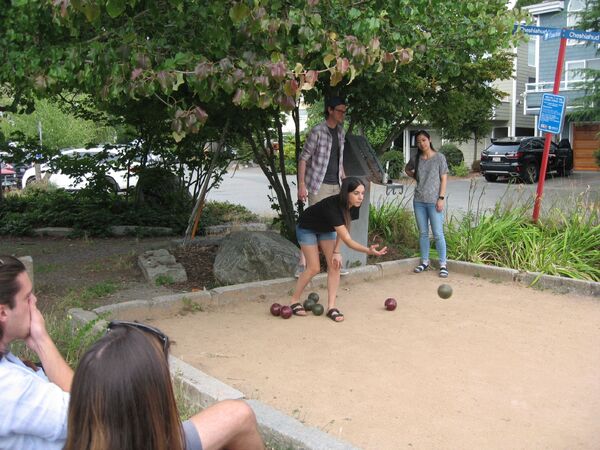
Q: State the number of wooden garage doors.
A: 1